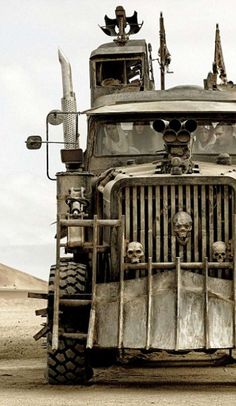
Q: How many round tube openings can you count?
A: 5